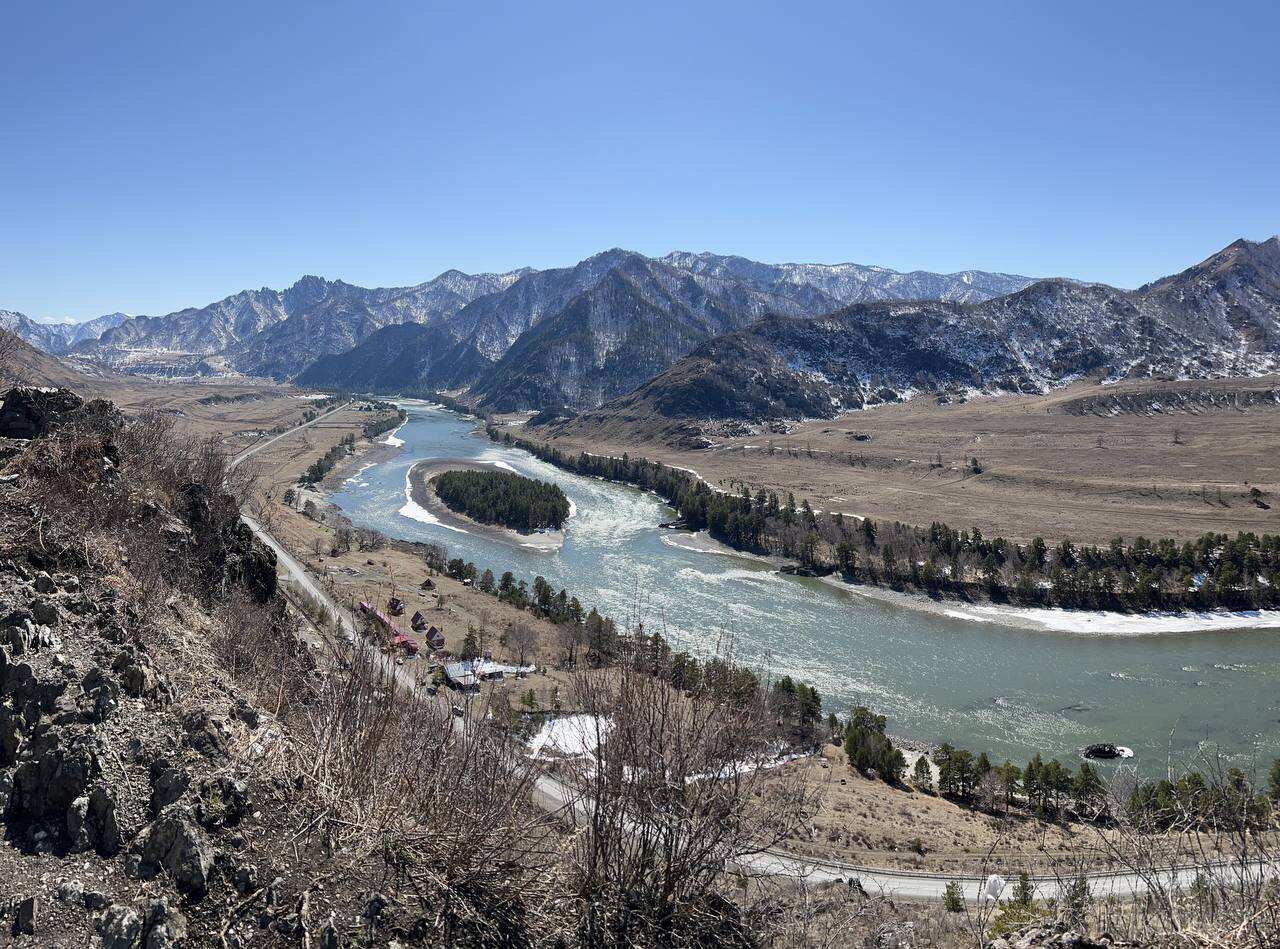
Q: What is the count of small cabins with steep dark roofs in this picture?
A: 4